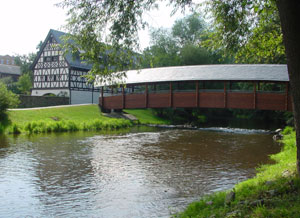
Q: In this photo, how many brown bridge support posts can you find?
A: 8